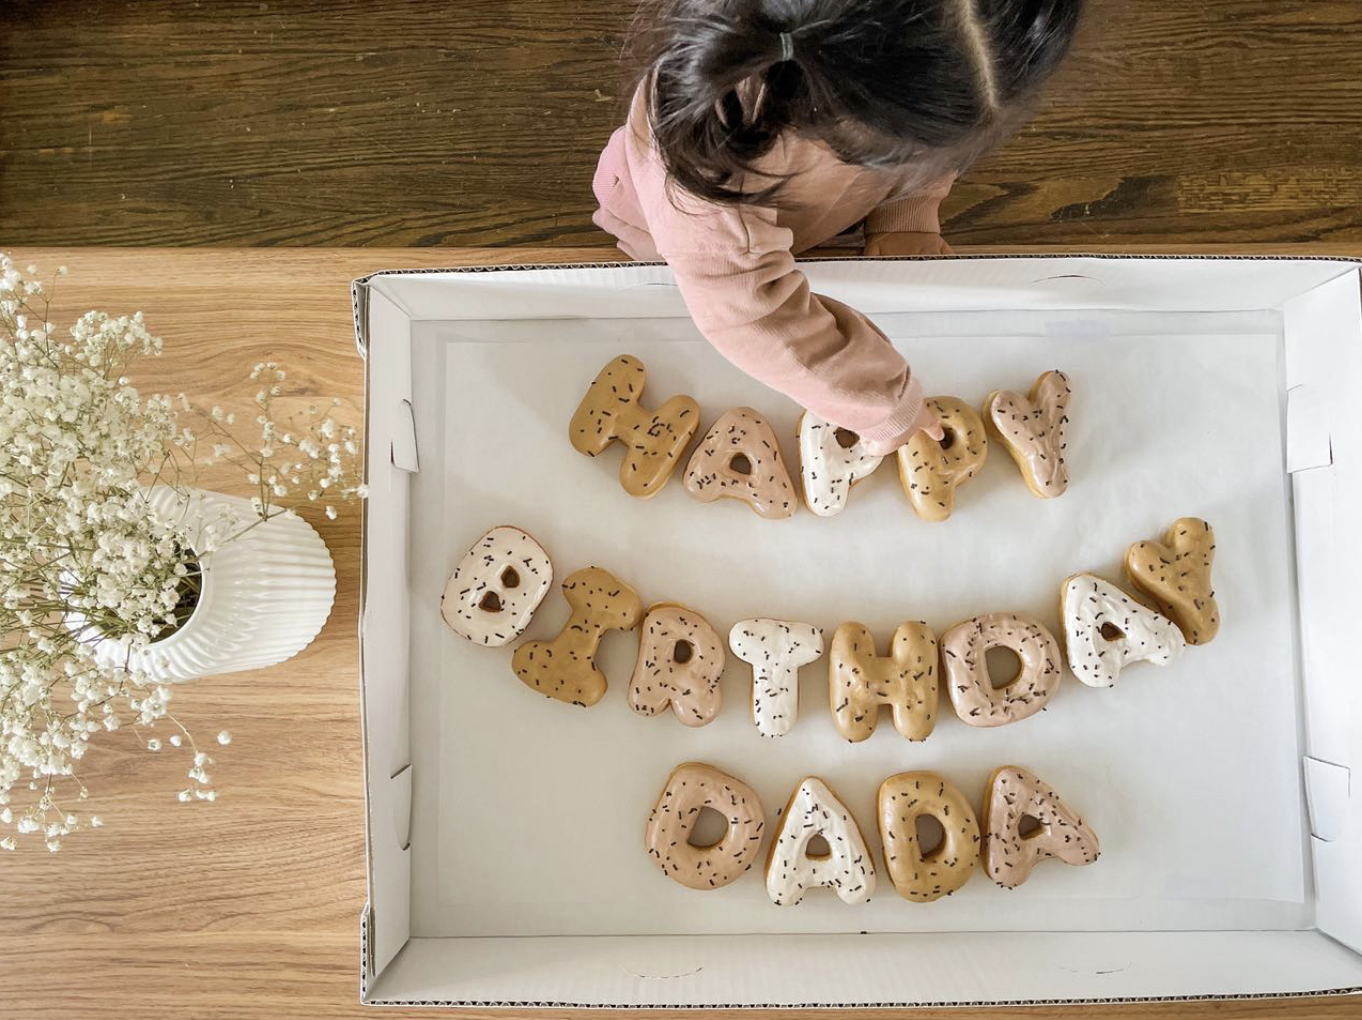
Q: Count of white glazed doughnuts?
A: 5